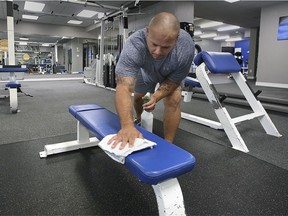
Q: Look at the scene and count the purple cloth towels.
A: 0